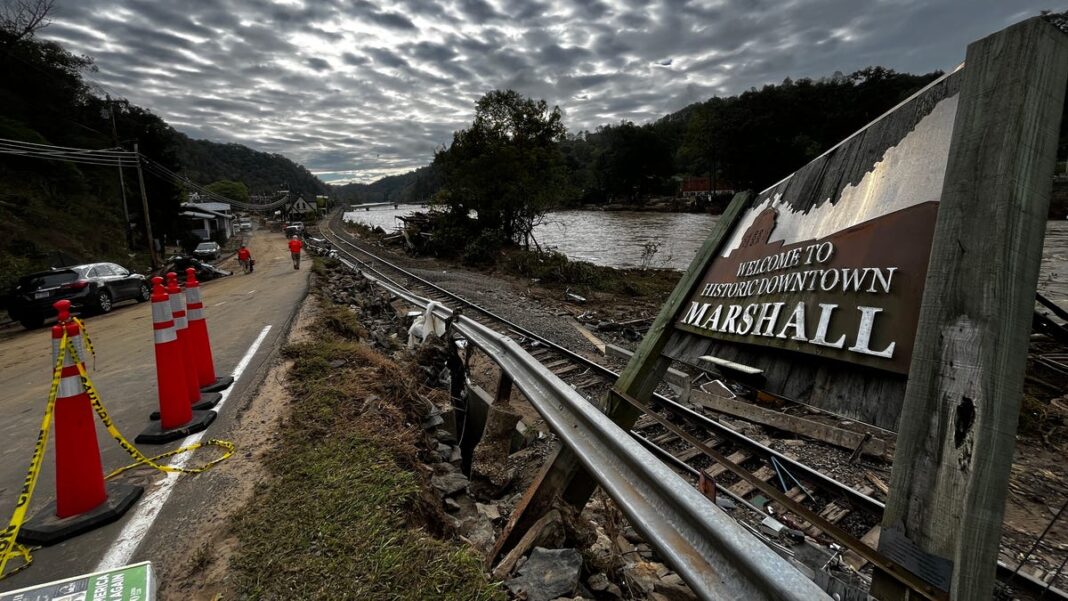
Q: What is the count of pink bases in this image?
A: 0